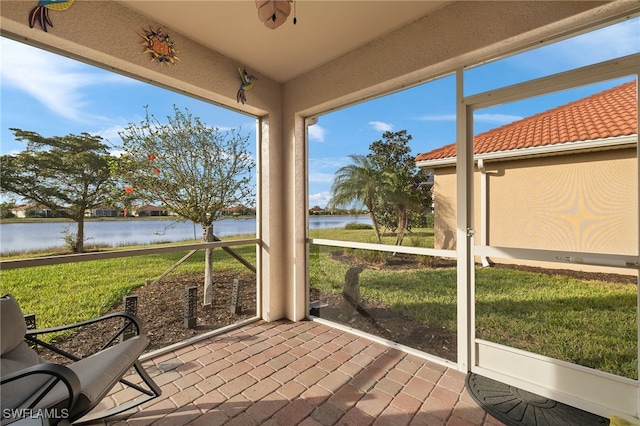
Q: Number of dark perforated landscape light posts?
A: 4